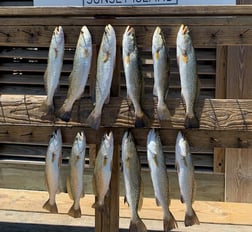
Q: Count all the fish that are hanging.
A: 12